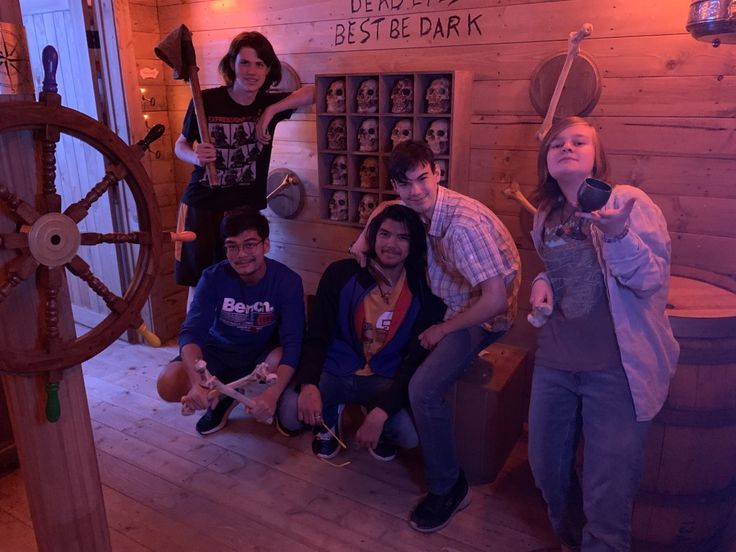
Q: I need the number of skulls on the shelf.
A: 13